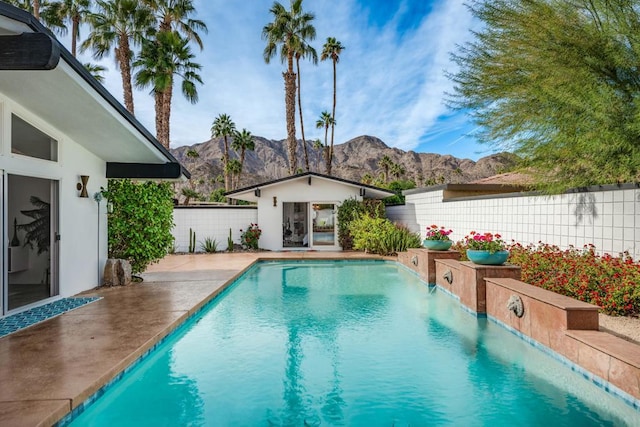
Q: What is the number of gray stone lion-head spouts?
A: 3